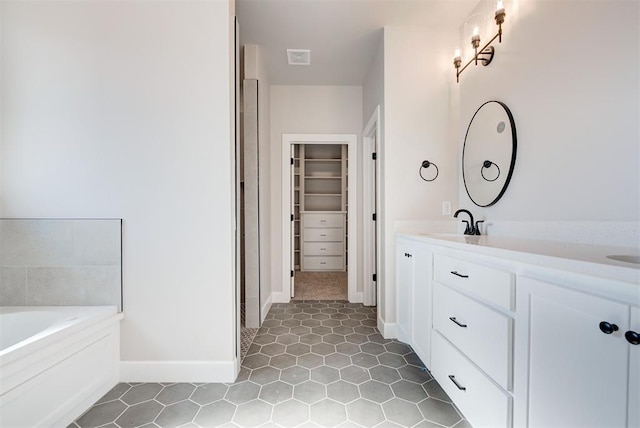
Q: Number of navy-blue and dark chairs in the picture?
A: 0